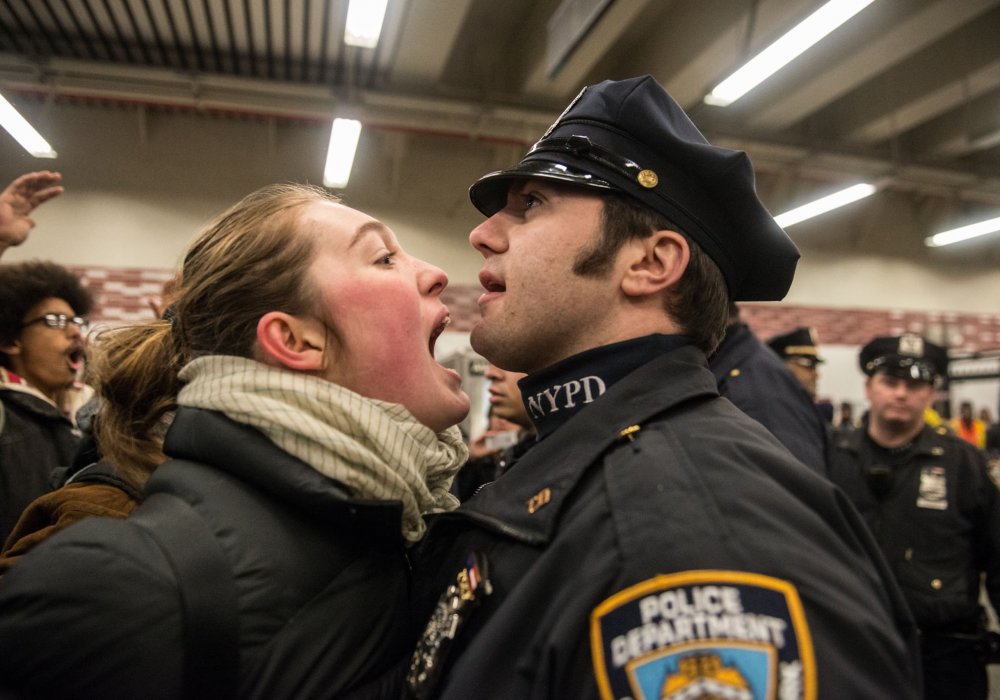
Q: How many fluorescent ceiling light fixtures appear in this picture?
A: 6